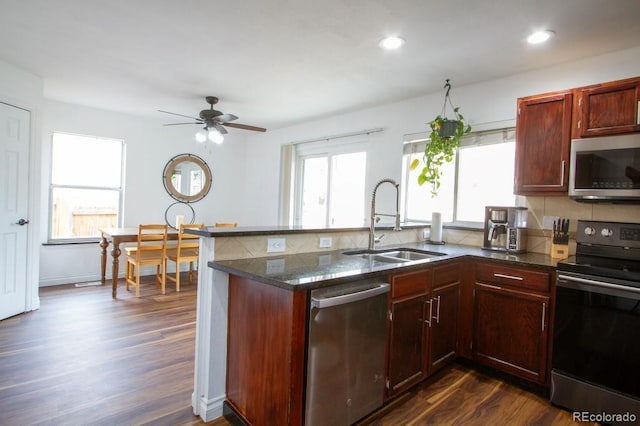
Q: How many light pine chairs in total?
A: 3